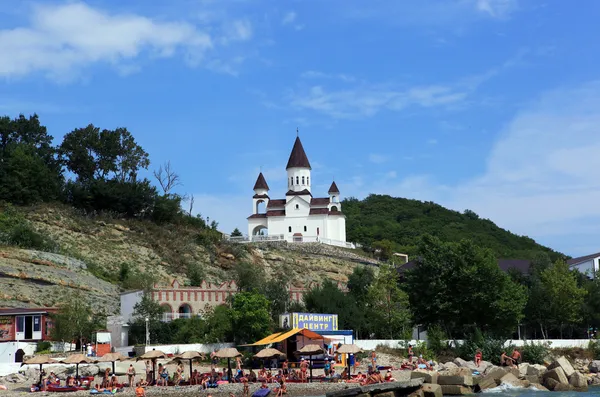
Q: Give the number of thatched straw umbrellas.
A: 9